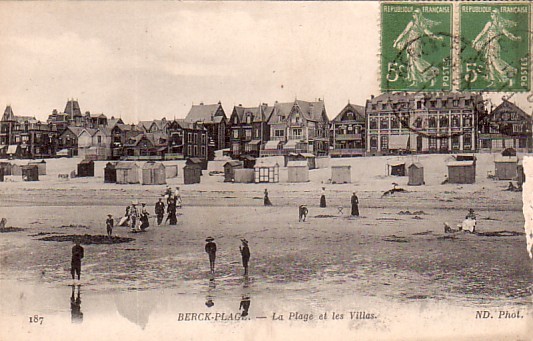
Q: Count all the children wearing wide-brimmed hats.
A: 2